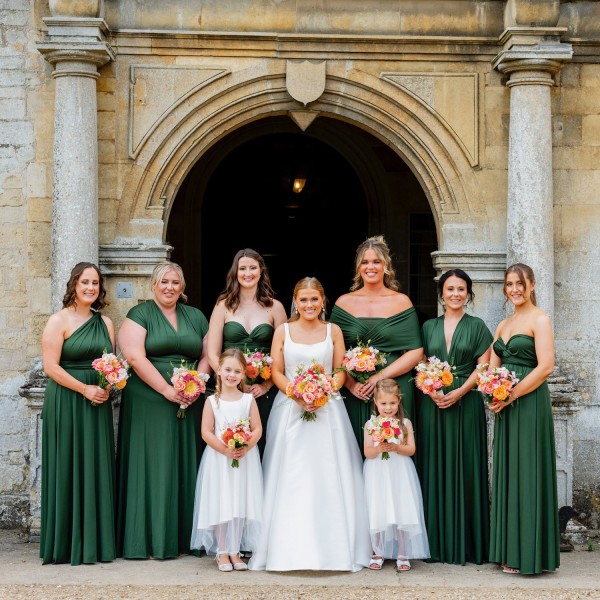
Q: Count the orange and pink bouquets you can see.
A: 9